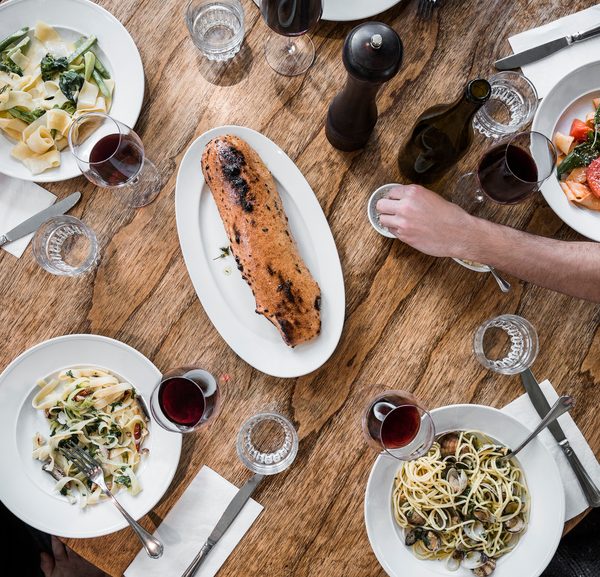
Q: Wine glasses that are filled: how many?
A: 5